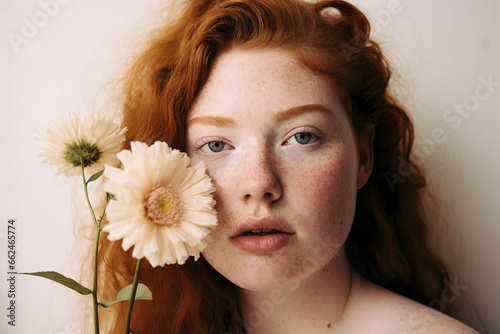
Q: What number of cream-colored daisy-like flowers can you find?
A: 2